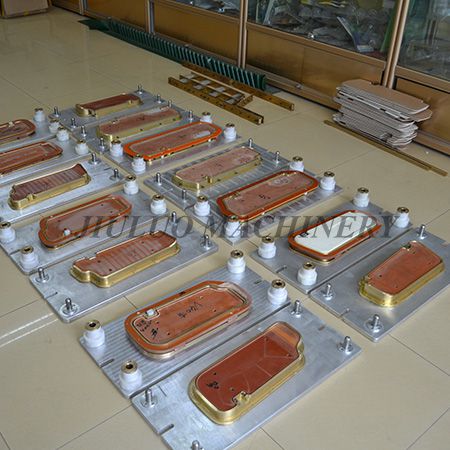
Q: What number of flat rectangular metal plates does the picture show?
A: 14